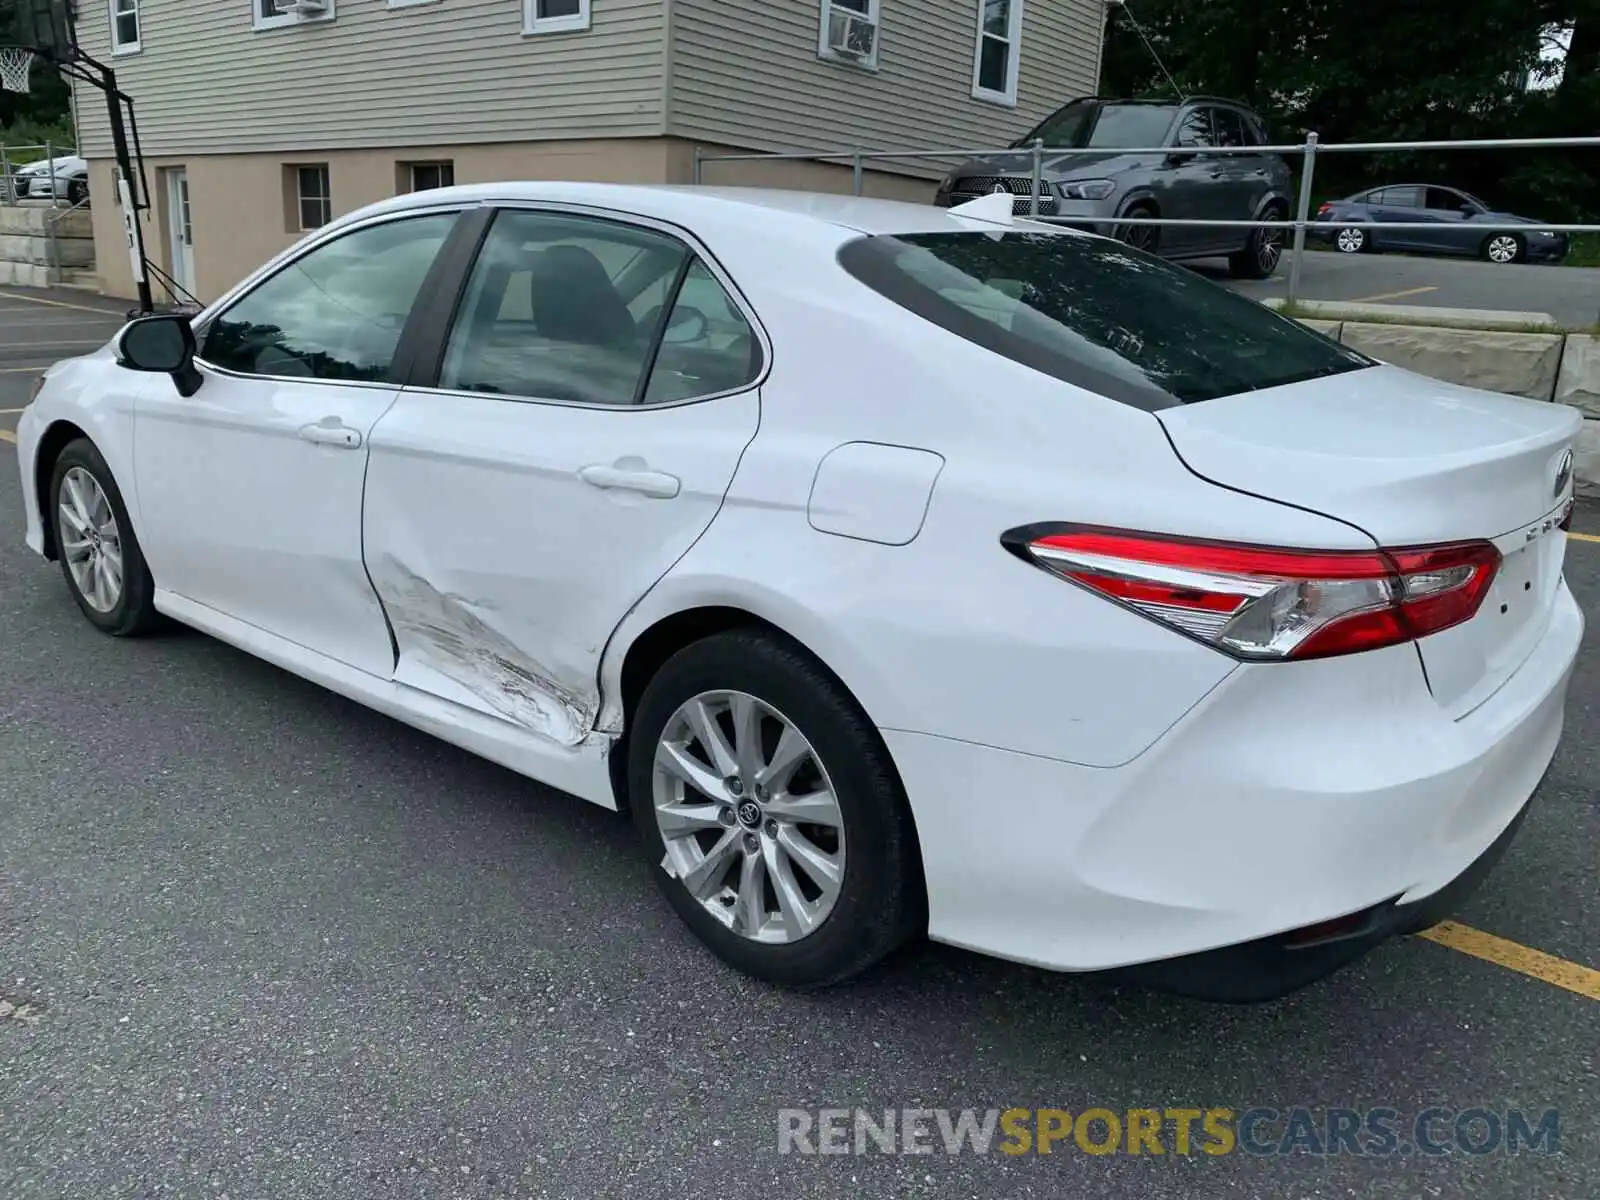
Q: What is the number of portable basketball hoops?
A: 1